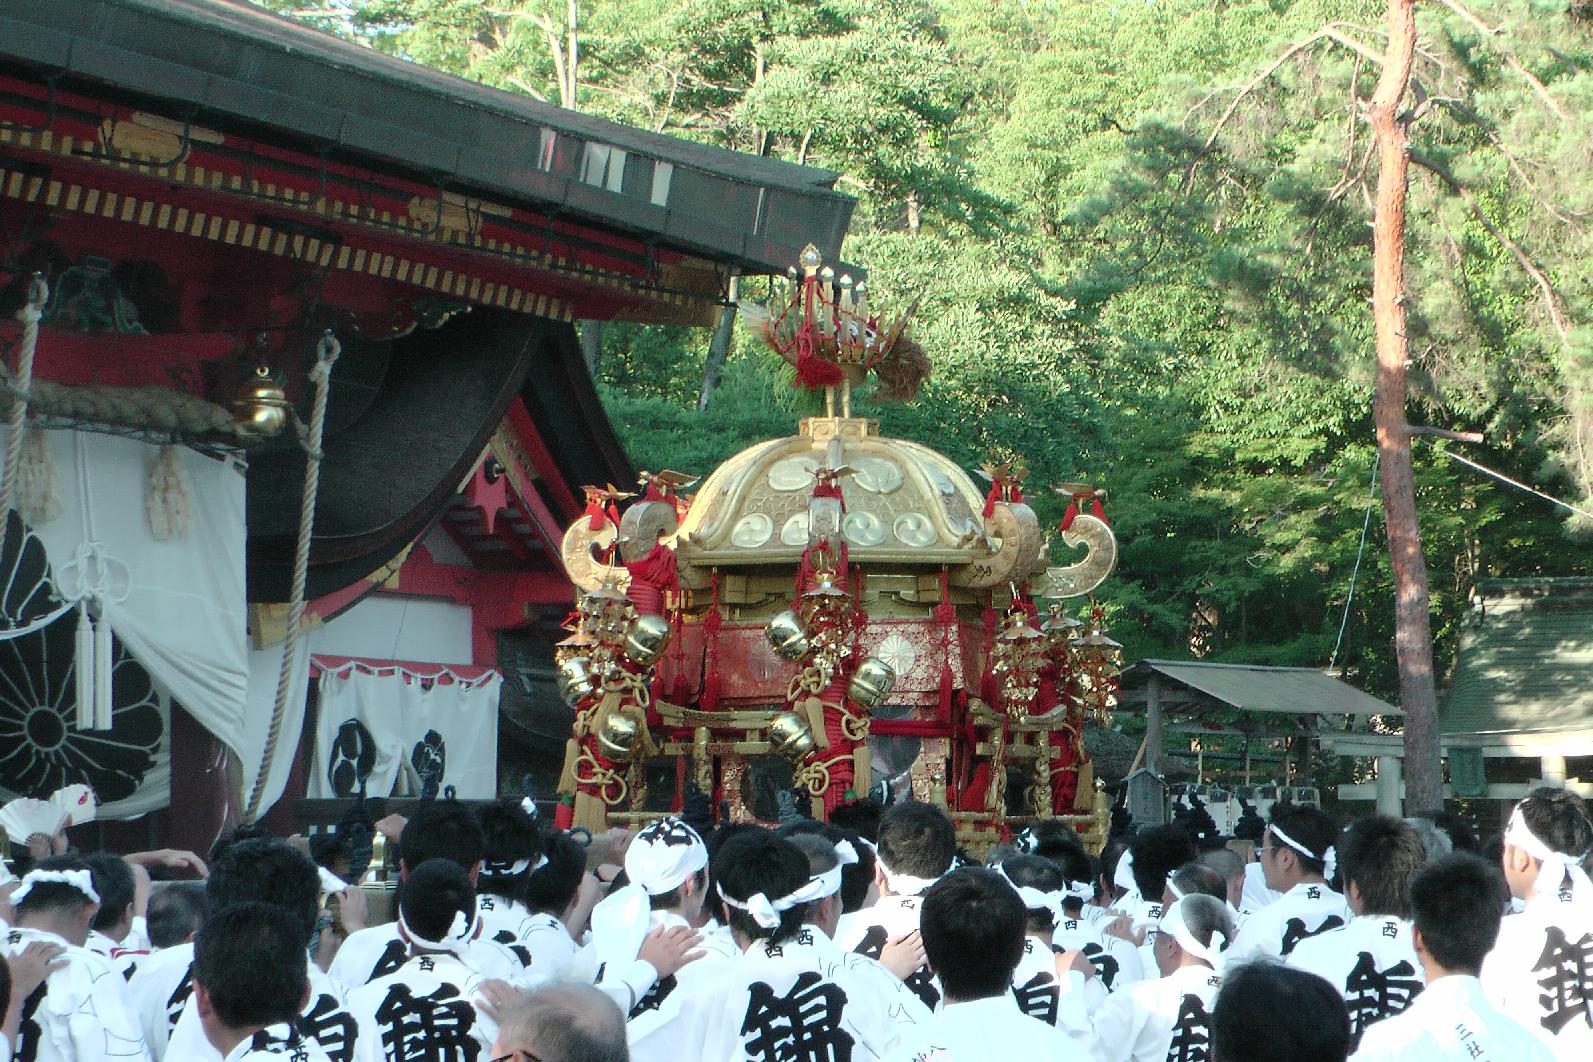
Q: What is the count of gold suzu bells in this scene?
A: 7